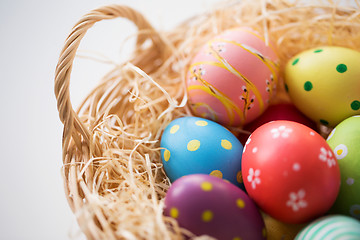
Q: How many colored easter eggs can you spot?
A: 9